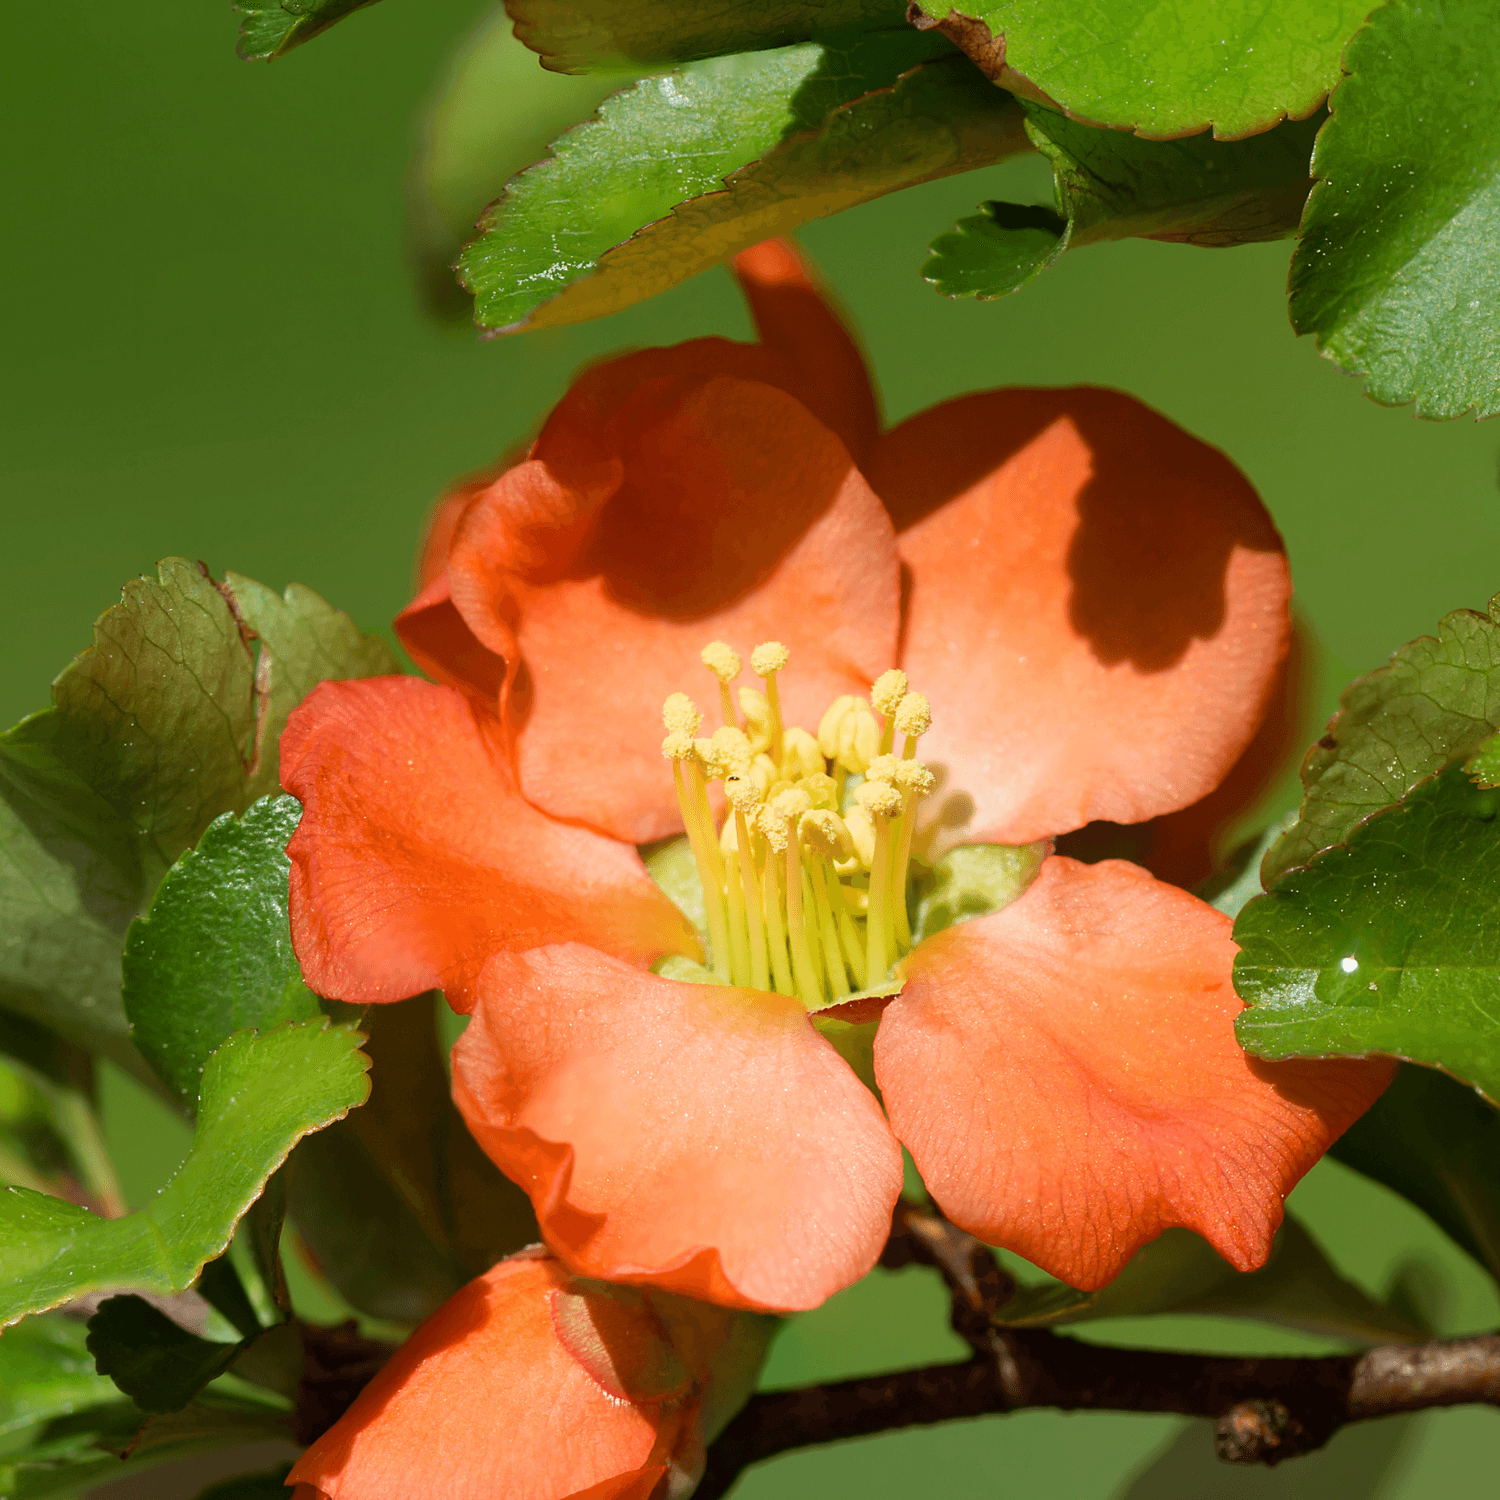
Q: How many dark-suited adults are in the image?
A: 0